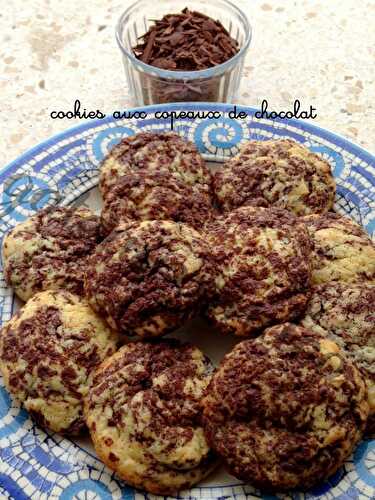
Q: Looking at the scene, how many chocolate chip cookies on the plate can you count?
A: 11